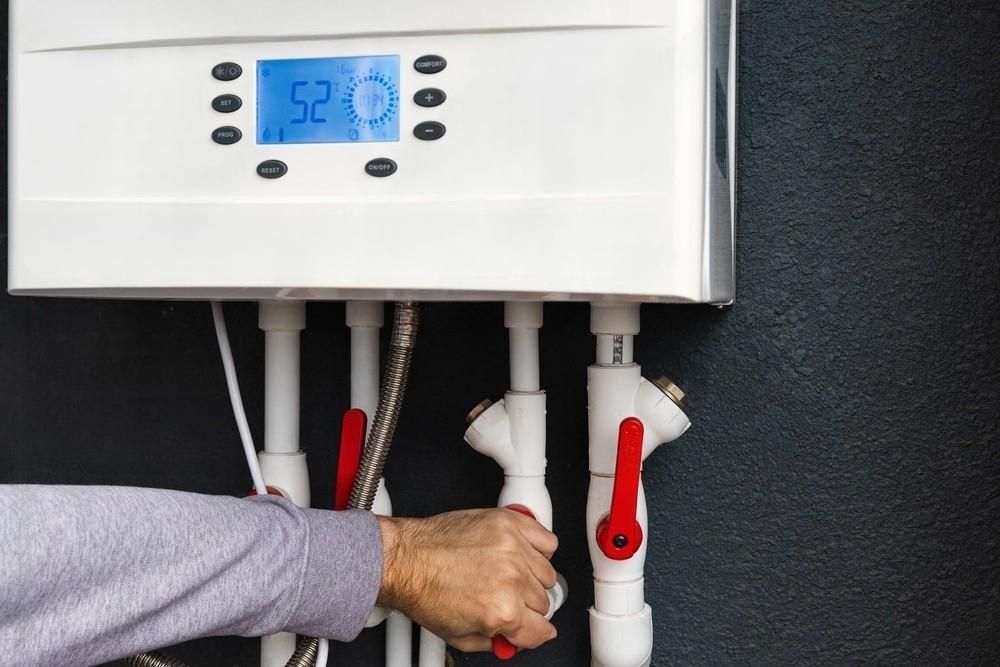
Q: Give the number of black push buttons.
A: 8